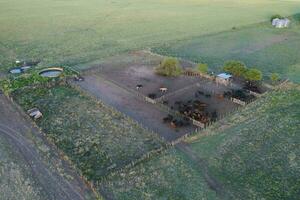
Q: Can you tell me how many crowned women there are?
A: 0